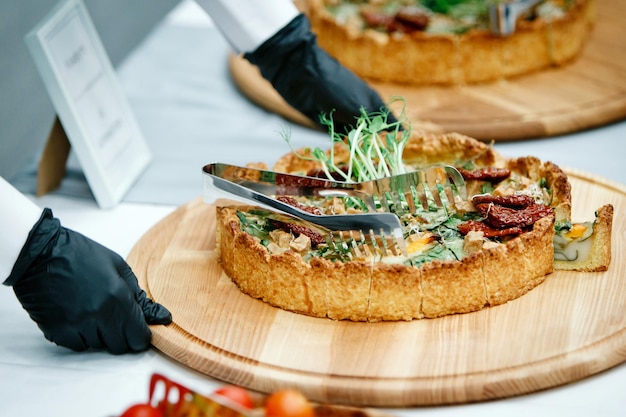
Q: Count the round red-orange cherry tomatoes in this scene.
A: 3